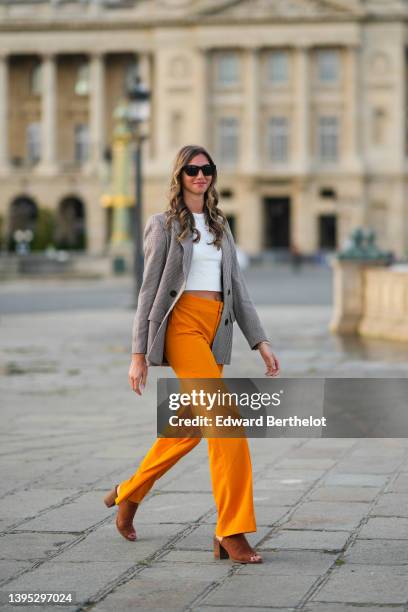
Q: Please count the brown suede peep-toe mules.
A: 2